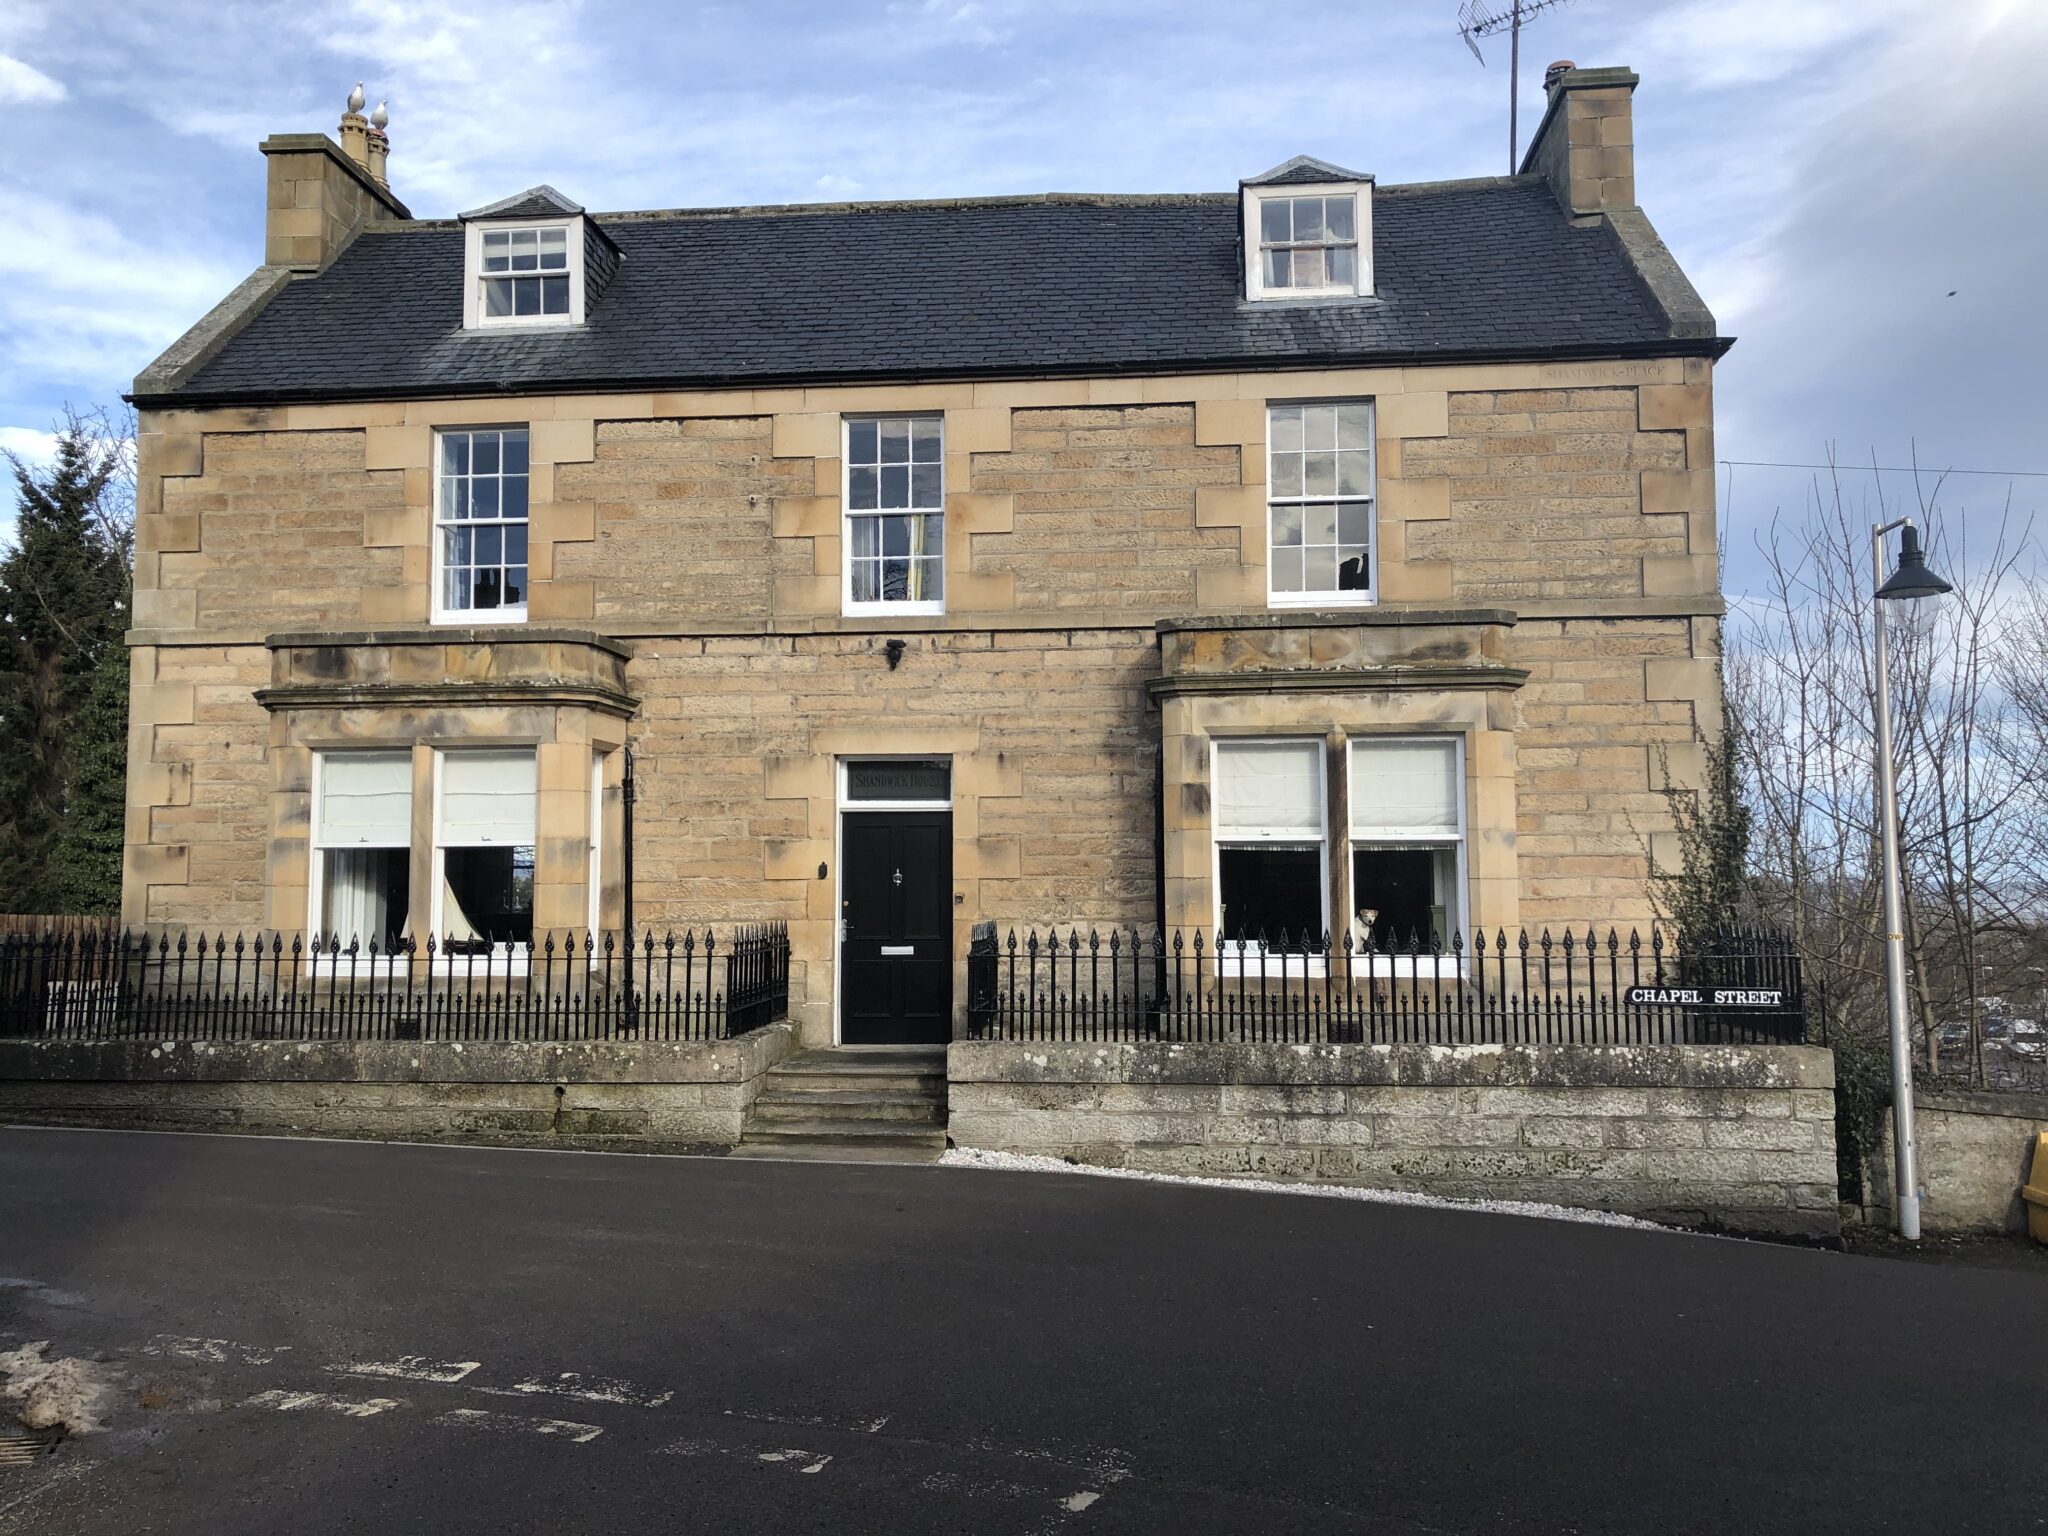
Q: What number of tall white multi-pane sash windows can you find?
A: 3